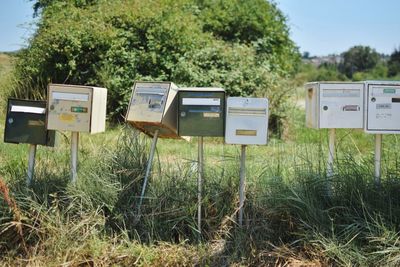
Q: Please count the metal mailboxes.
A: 7